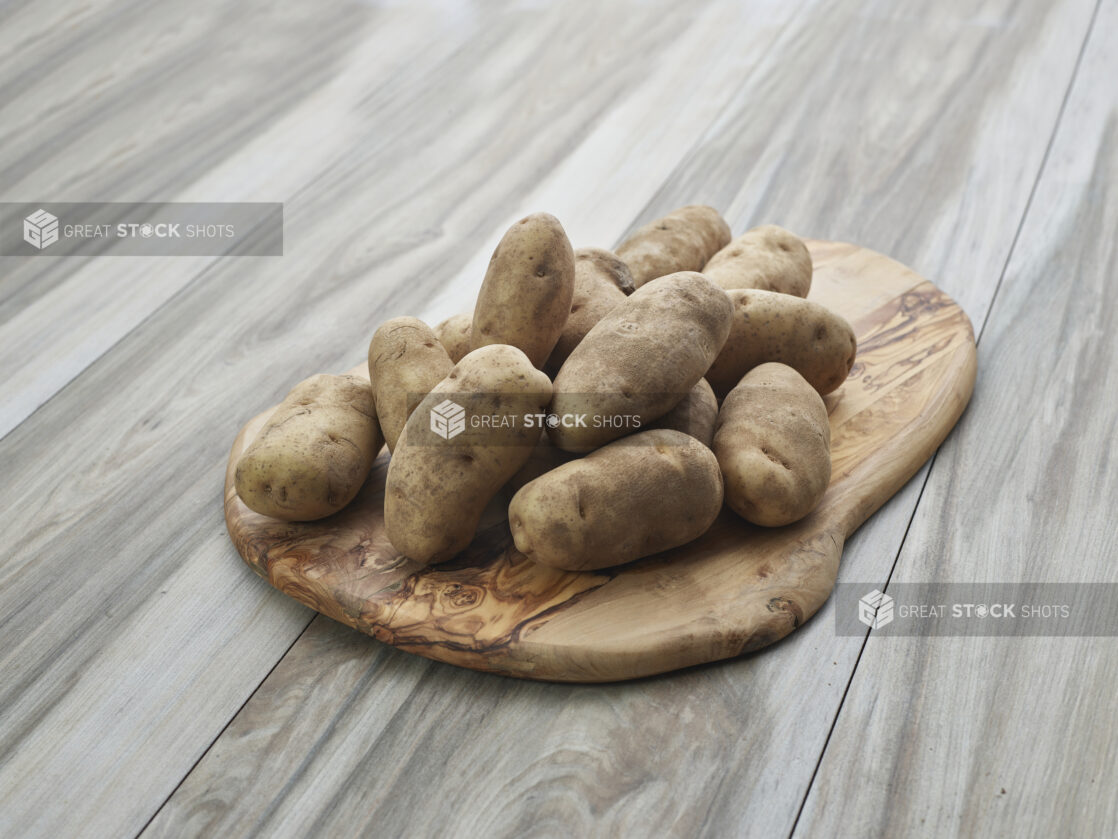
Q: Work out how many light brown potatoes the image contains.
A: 13